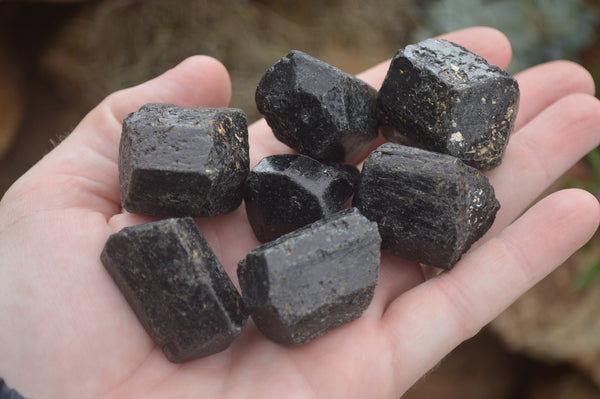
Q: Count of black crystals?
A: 7